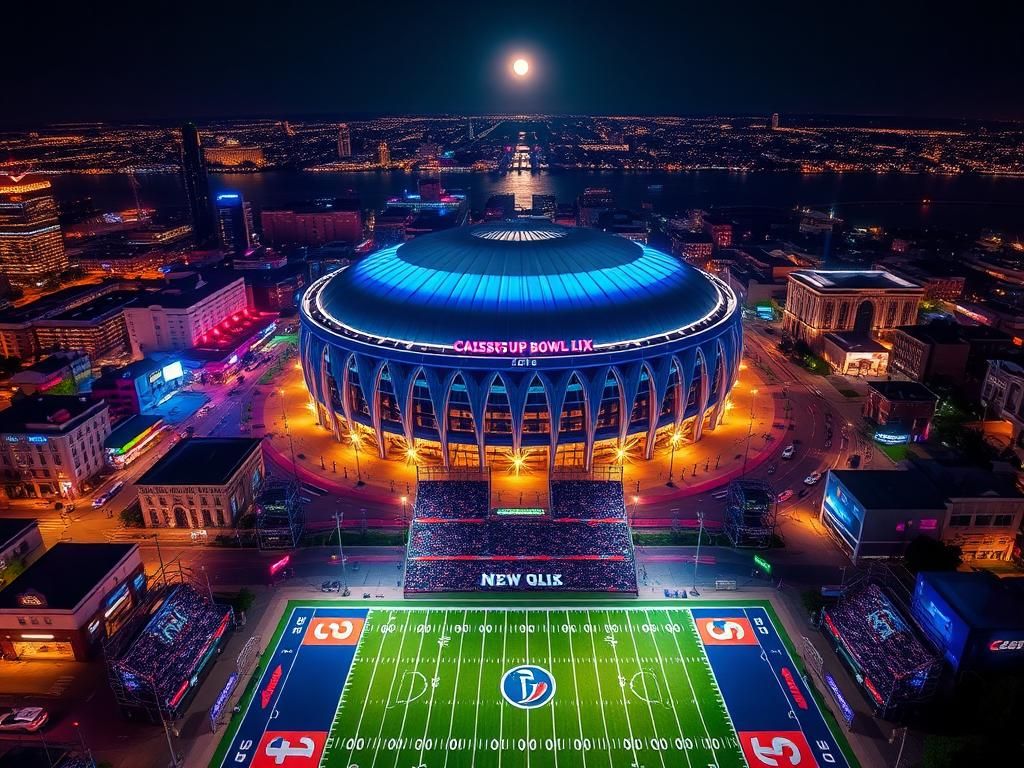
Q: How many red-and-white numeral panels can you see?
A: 4